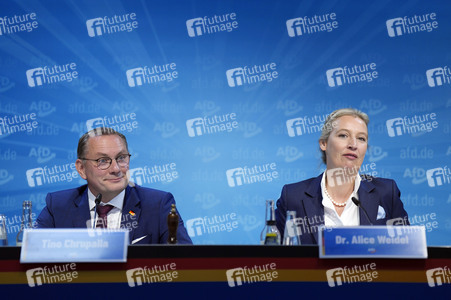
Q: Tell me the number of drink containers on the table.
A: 4